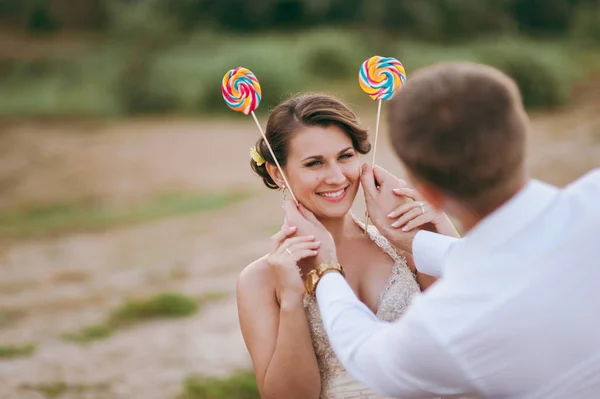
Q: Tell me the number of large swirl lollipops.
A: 2